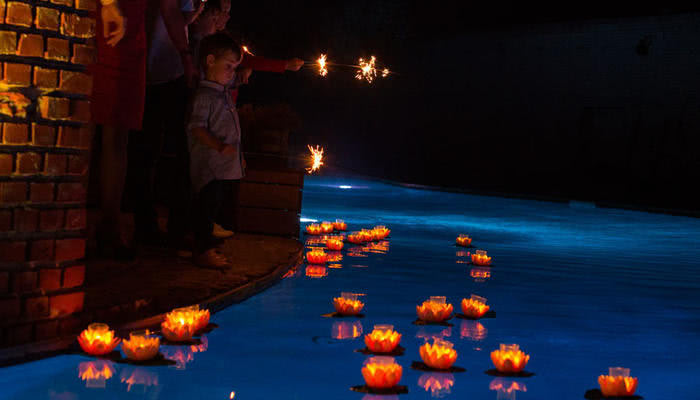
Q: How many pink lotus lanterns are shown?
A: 0